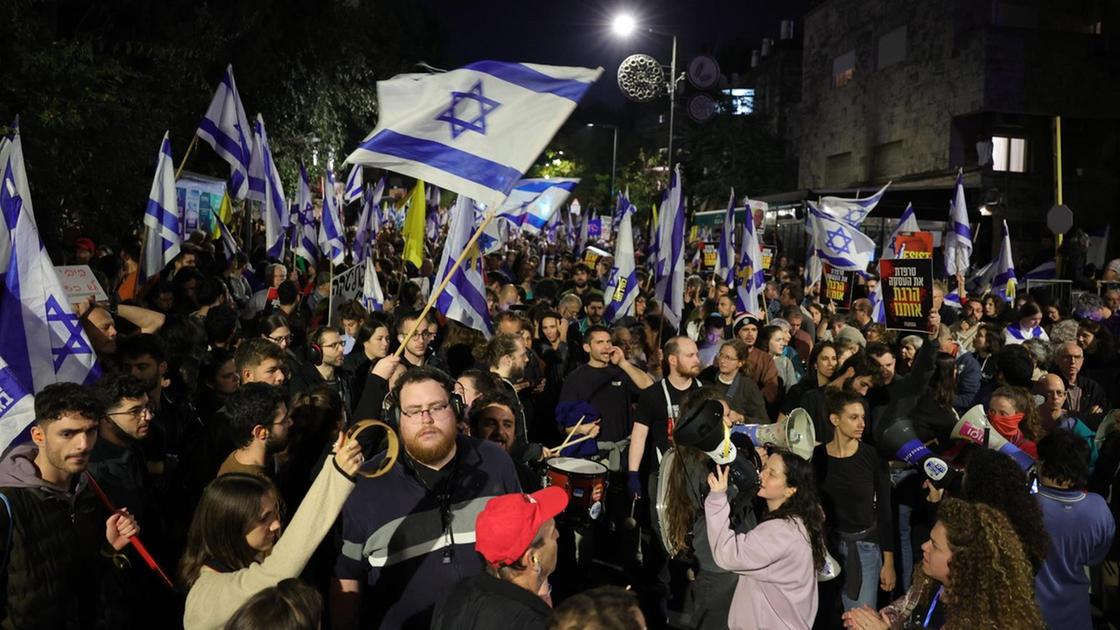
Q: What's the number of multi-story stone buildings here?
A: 1